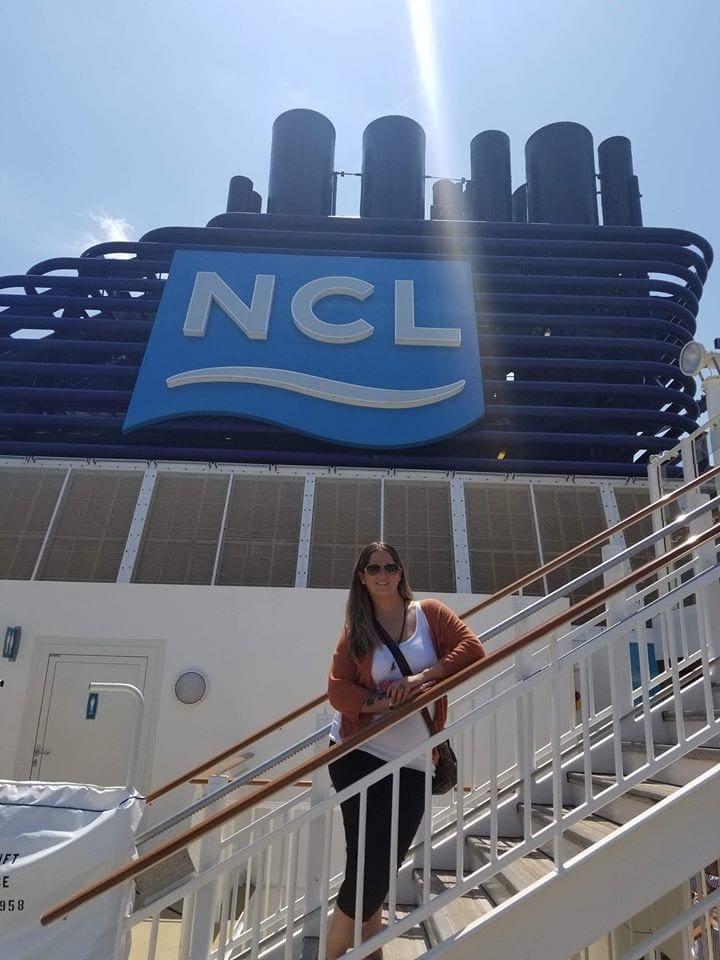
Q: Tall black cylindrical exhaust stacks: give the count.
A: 5